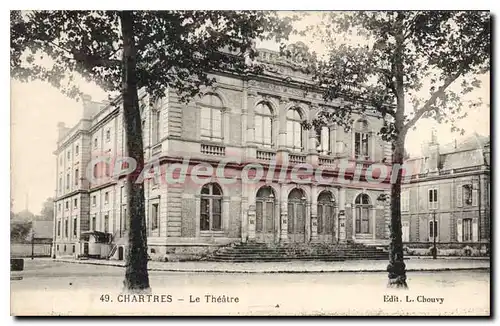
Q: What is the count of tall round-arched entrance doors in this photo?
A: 3